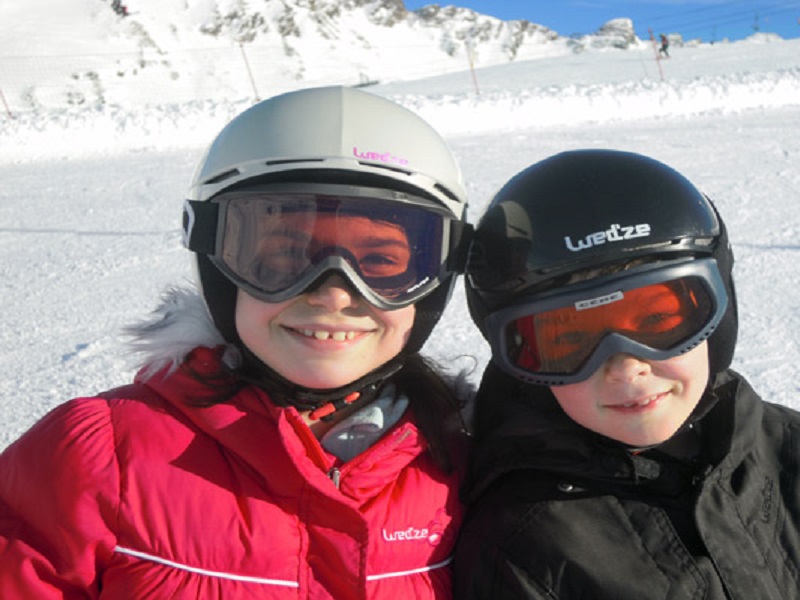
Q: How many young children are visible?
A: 2